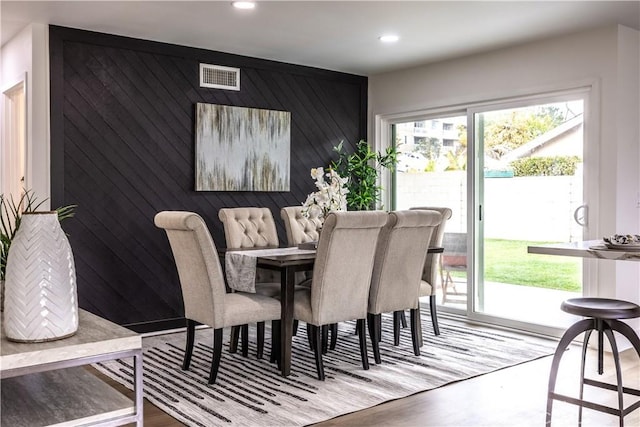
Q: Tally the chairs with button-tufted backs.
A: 2